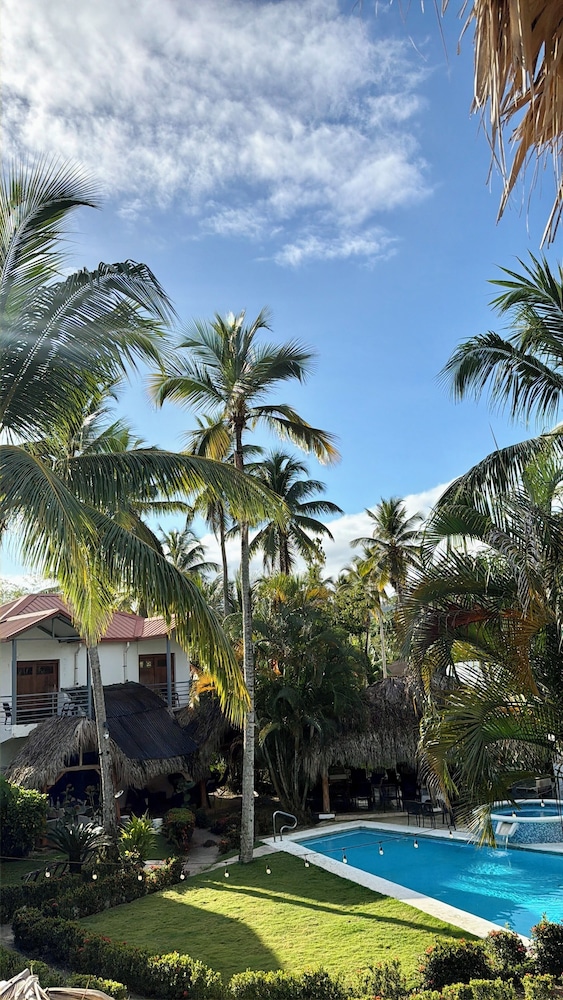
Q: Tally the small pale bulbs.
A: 13